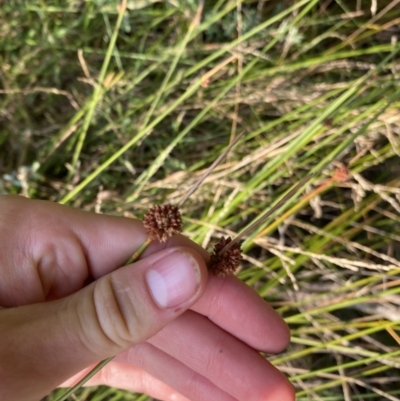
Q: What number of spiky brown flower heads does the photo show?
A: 2